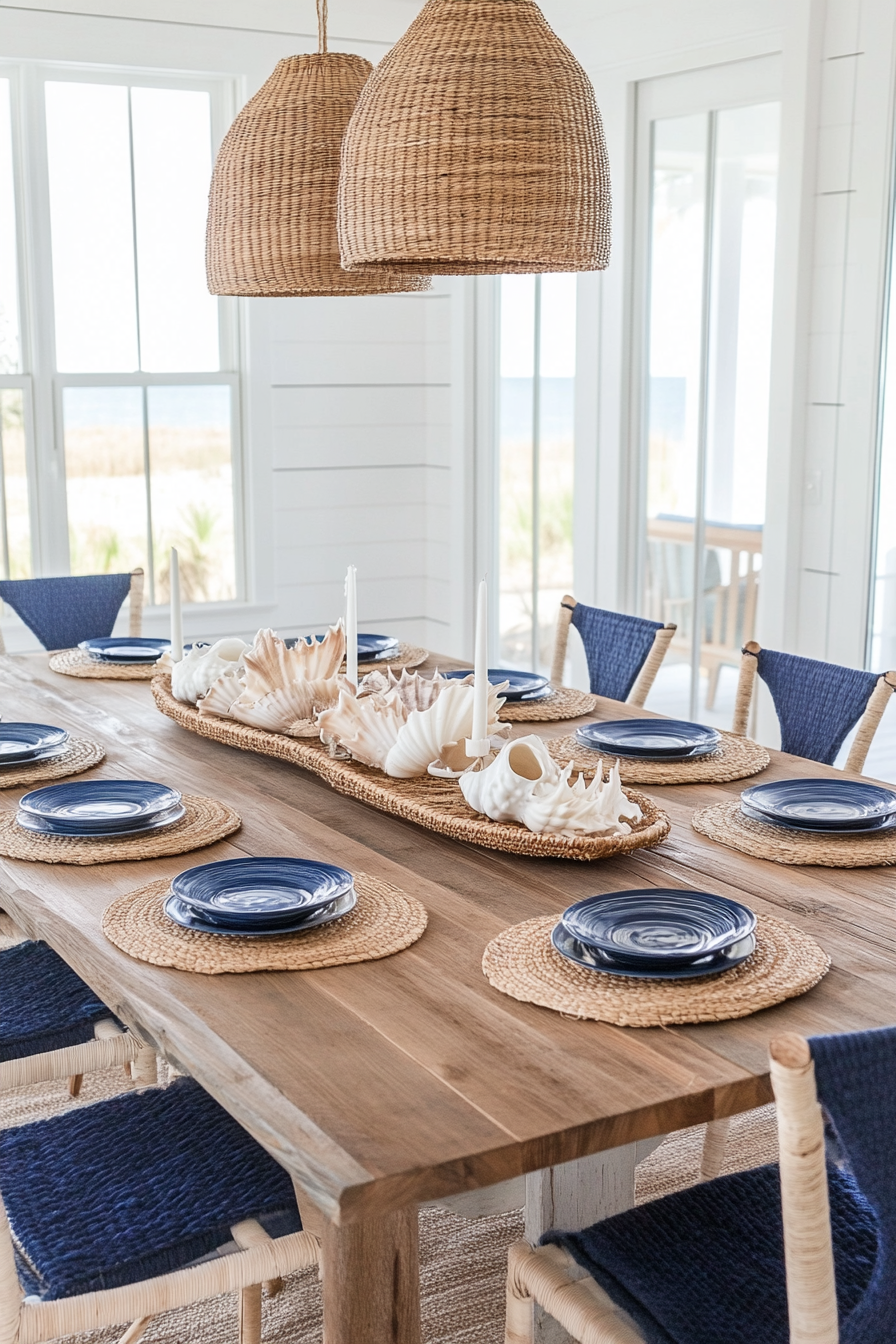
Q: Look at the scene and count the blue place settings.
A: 9